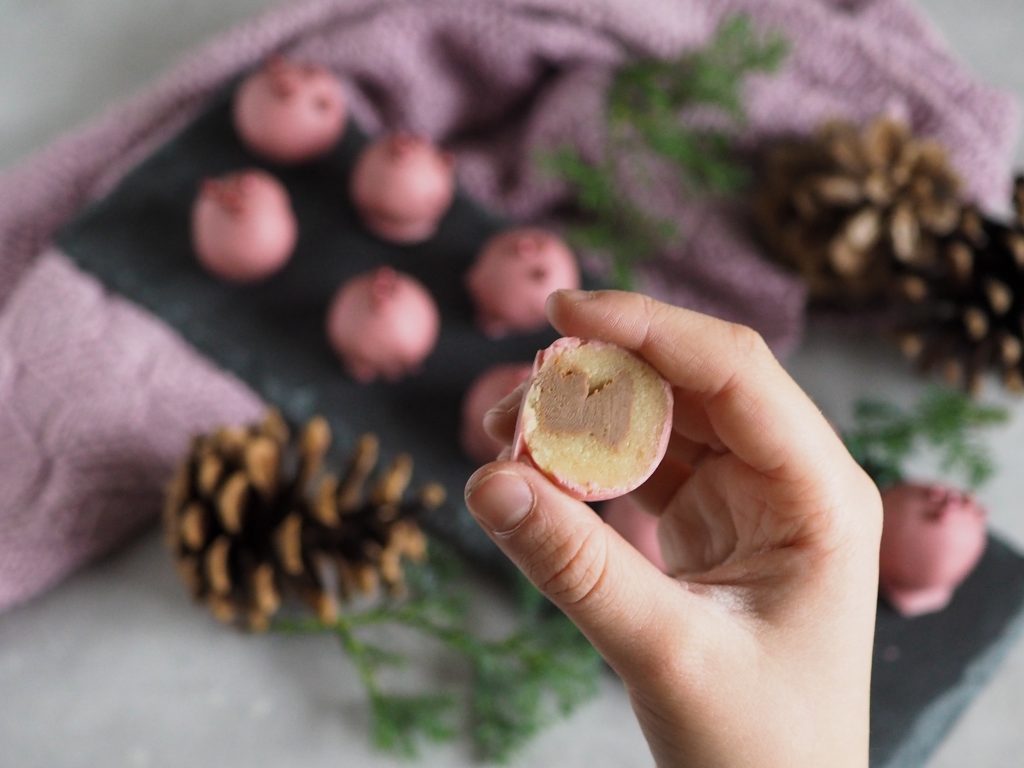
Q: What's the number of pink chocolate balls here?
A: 9